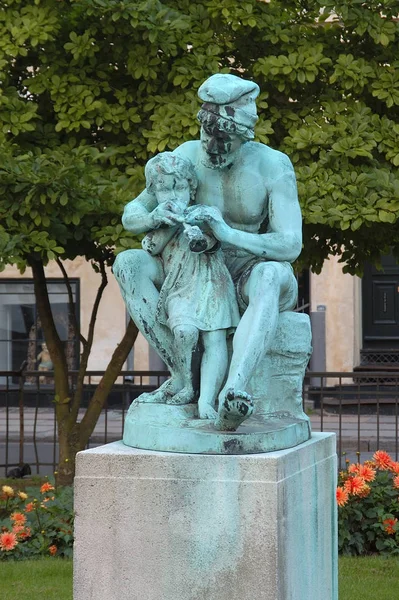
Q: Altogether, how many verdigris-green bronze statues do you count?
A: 1